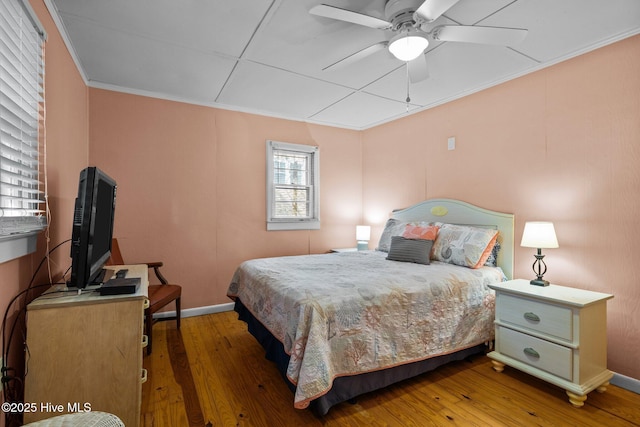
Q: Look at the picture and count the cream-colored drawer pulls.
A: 3